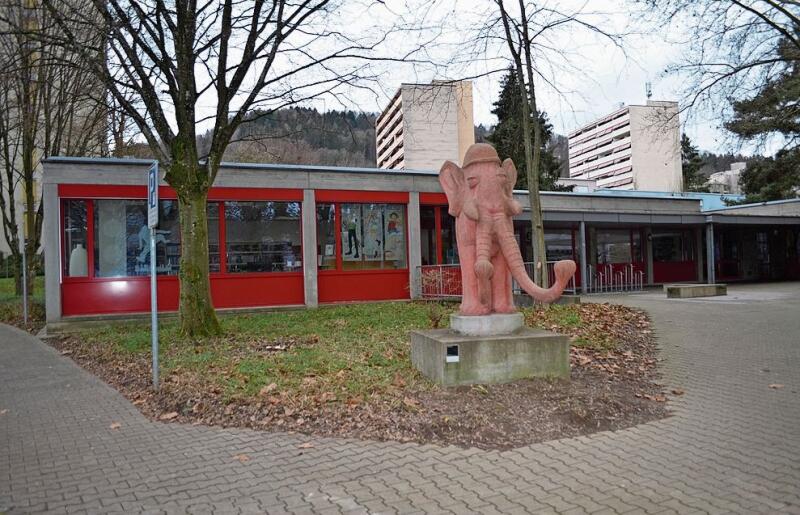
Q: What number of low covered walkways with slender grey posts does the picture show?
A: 1